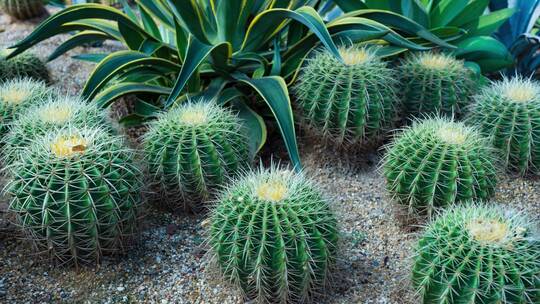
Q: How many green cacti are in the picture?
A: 12